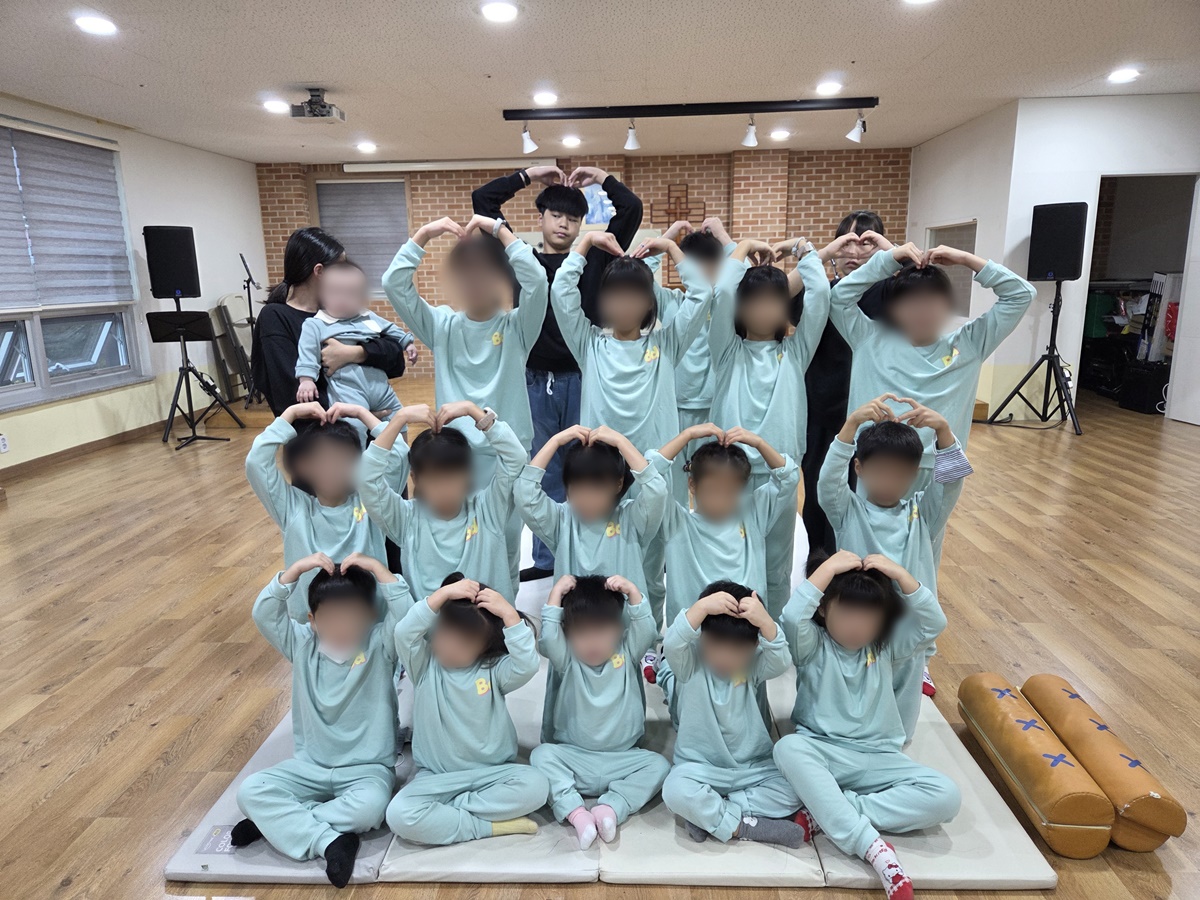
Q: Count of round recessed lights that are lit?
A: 10